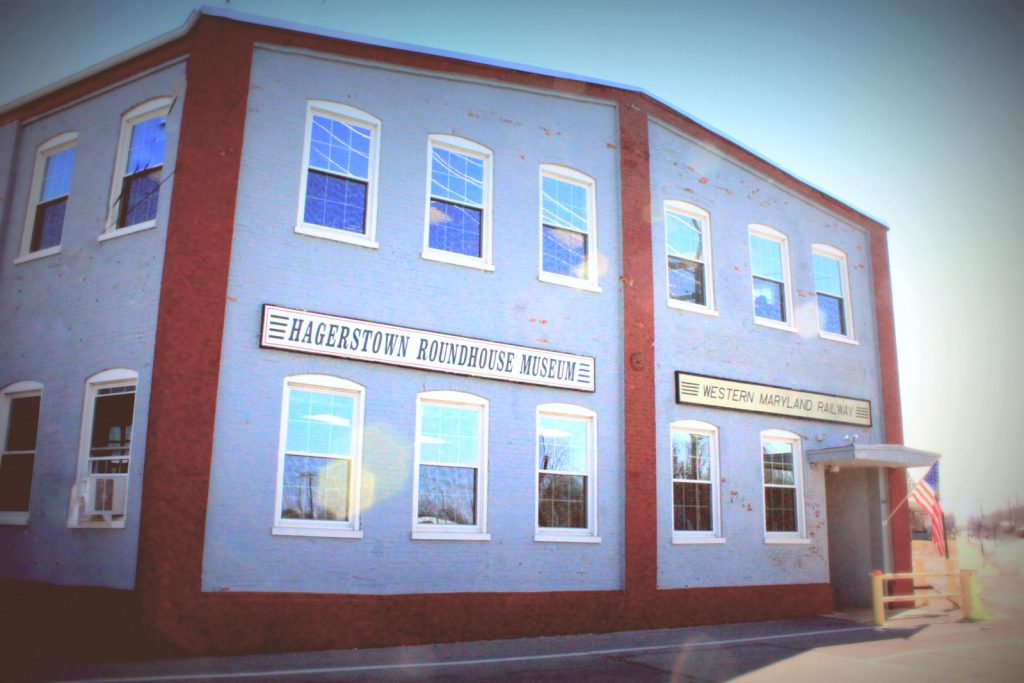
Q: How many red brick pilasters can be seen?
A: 3